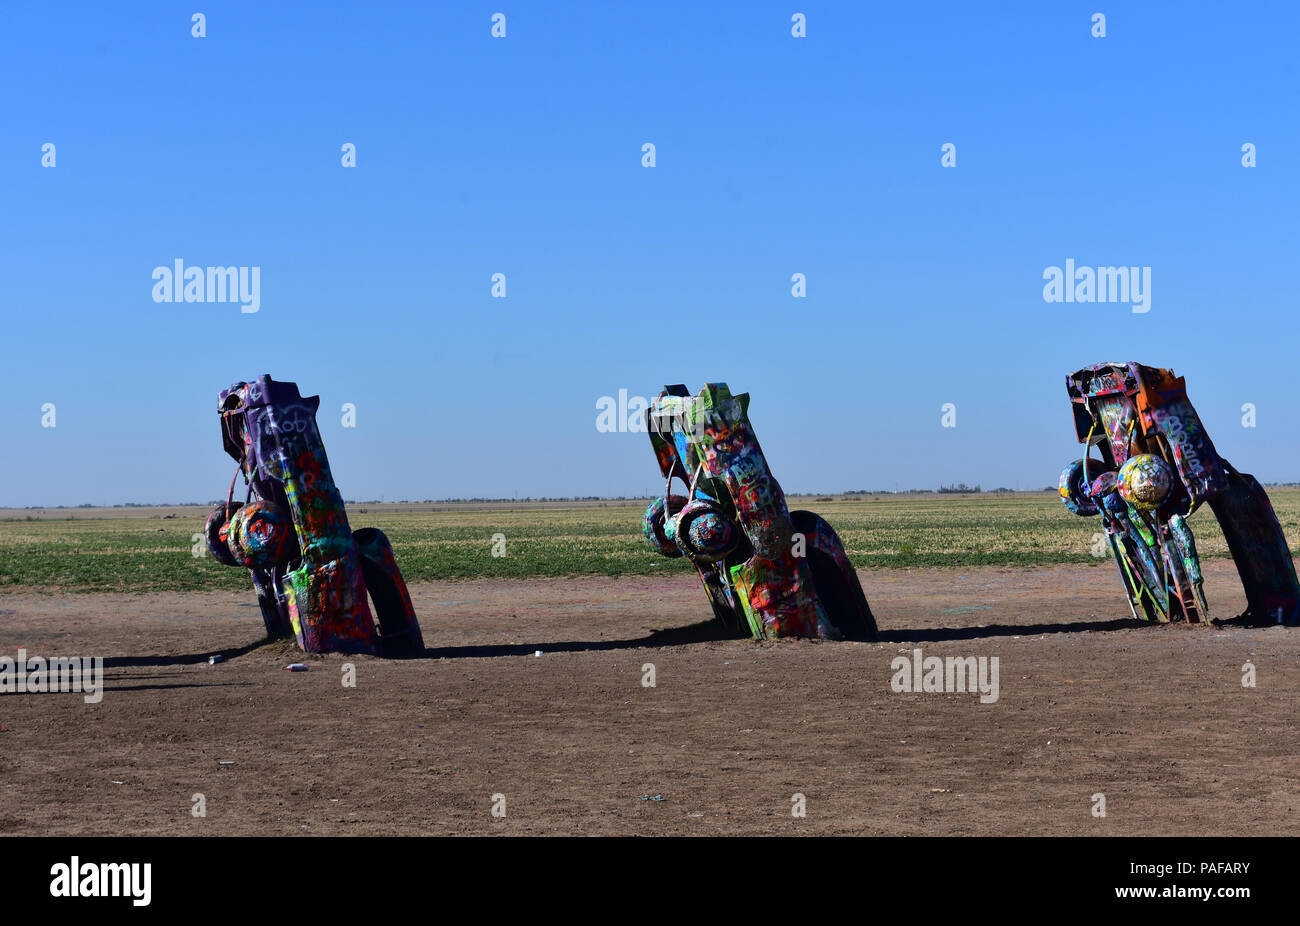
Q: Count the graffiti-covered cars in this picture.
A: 3